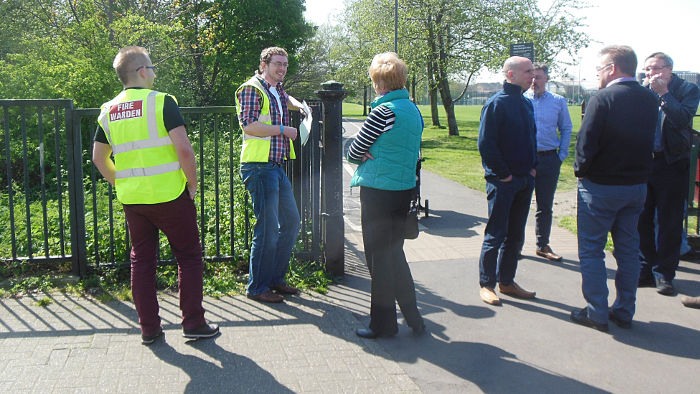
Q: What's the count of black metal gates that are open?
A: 1